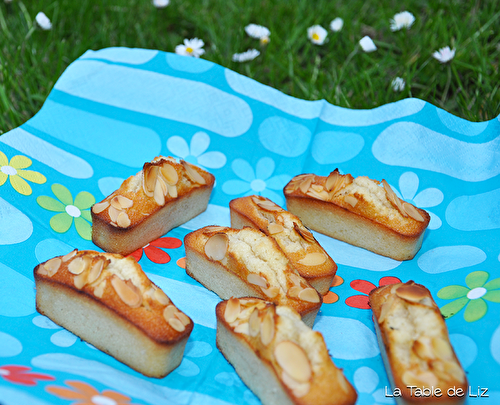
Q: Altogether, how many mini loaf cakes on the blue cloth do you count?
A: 7